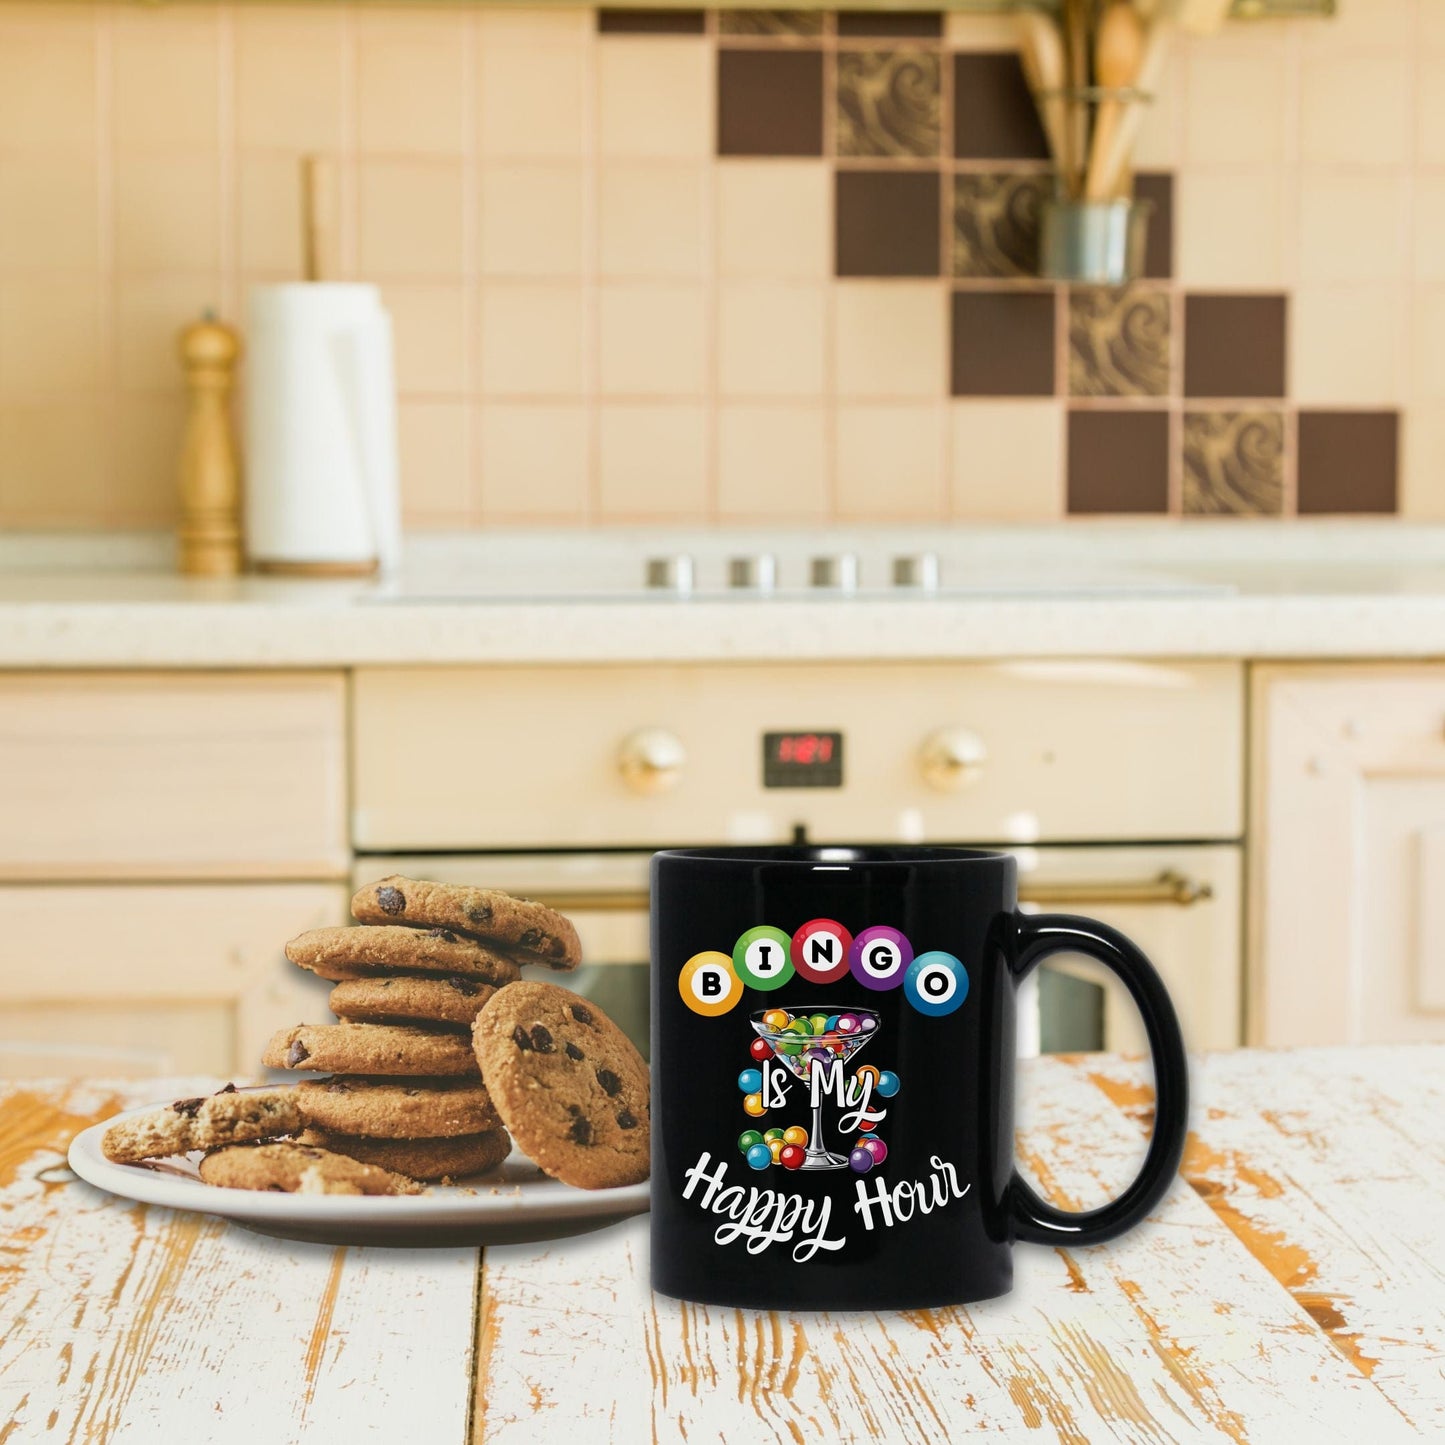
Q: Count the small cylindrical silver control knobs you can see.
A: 4